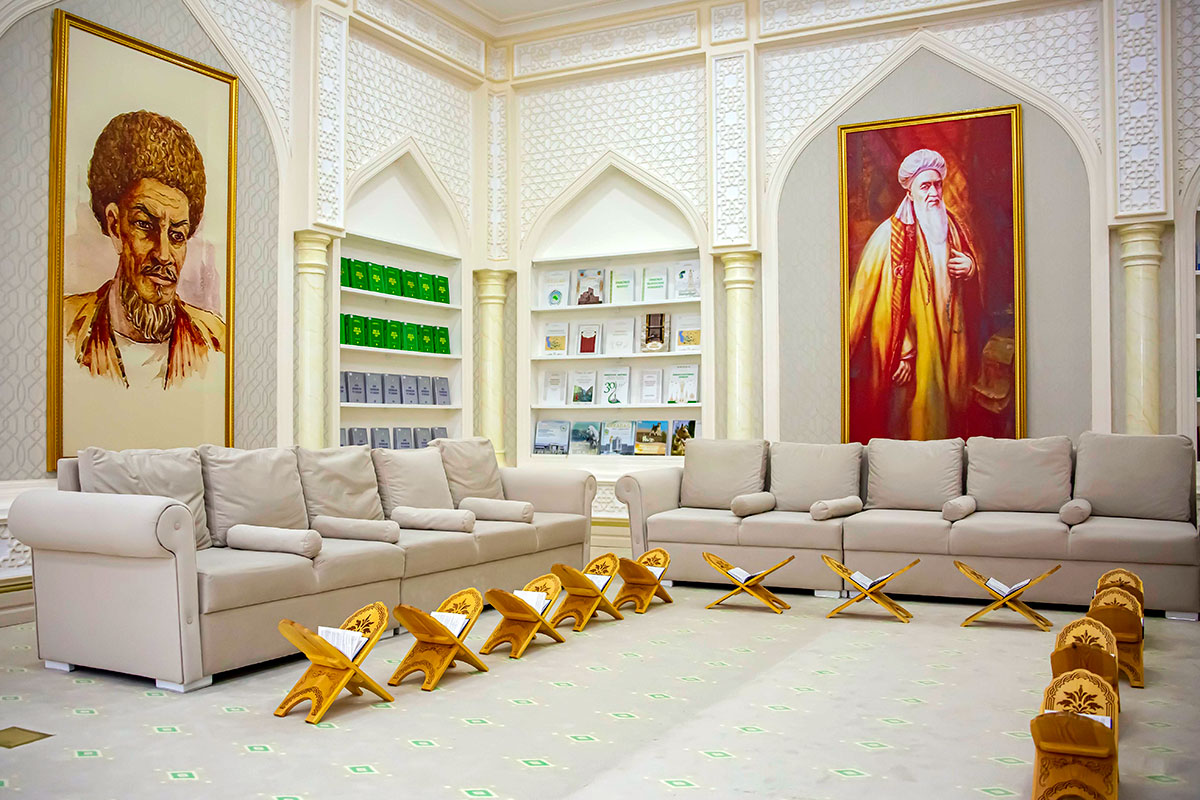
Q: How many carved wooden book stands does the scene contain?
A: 12